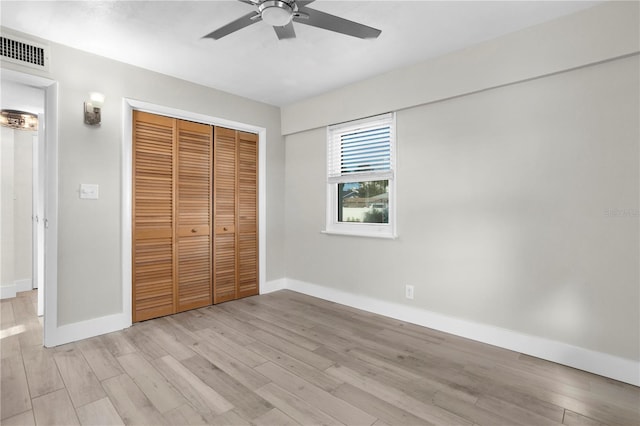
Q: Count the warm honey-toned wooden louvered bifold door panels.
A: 4